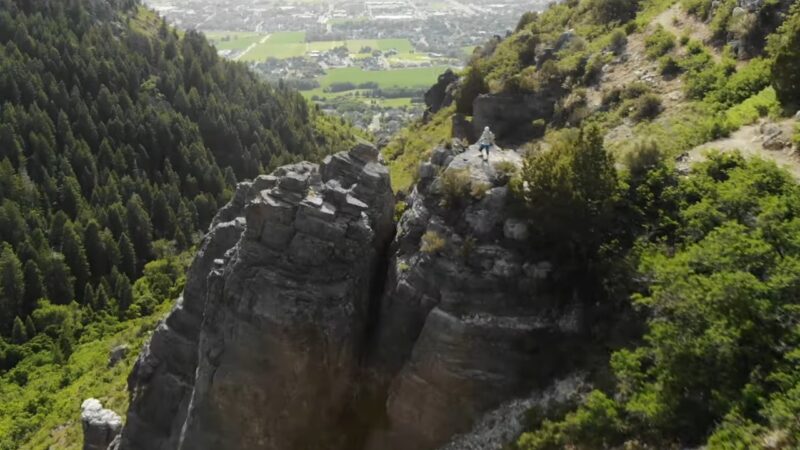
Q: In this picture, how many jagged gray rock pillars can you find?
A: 2